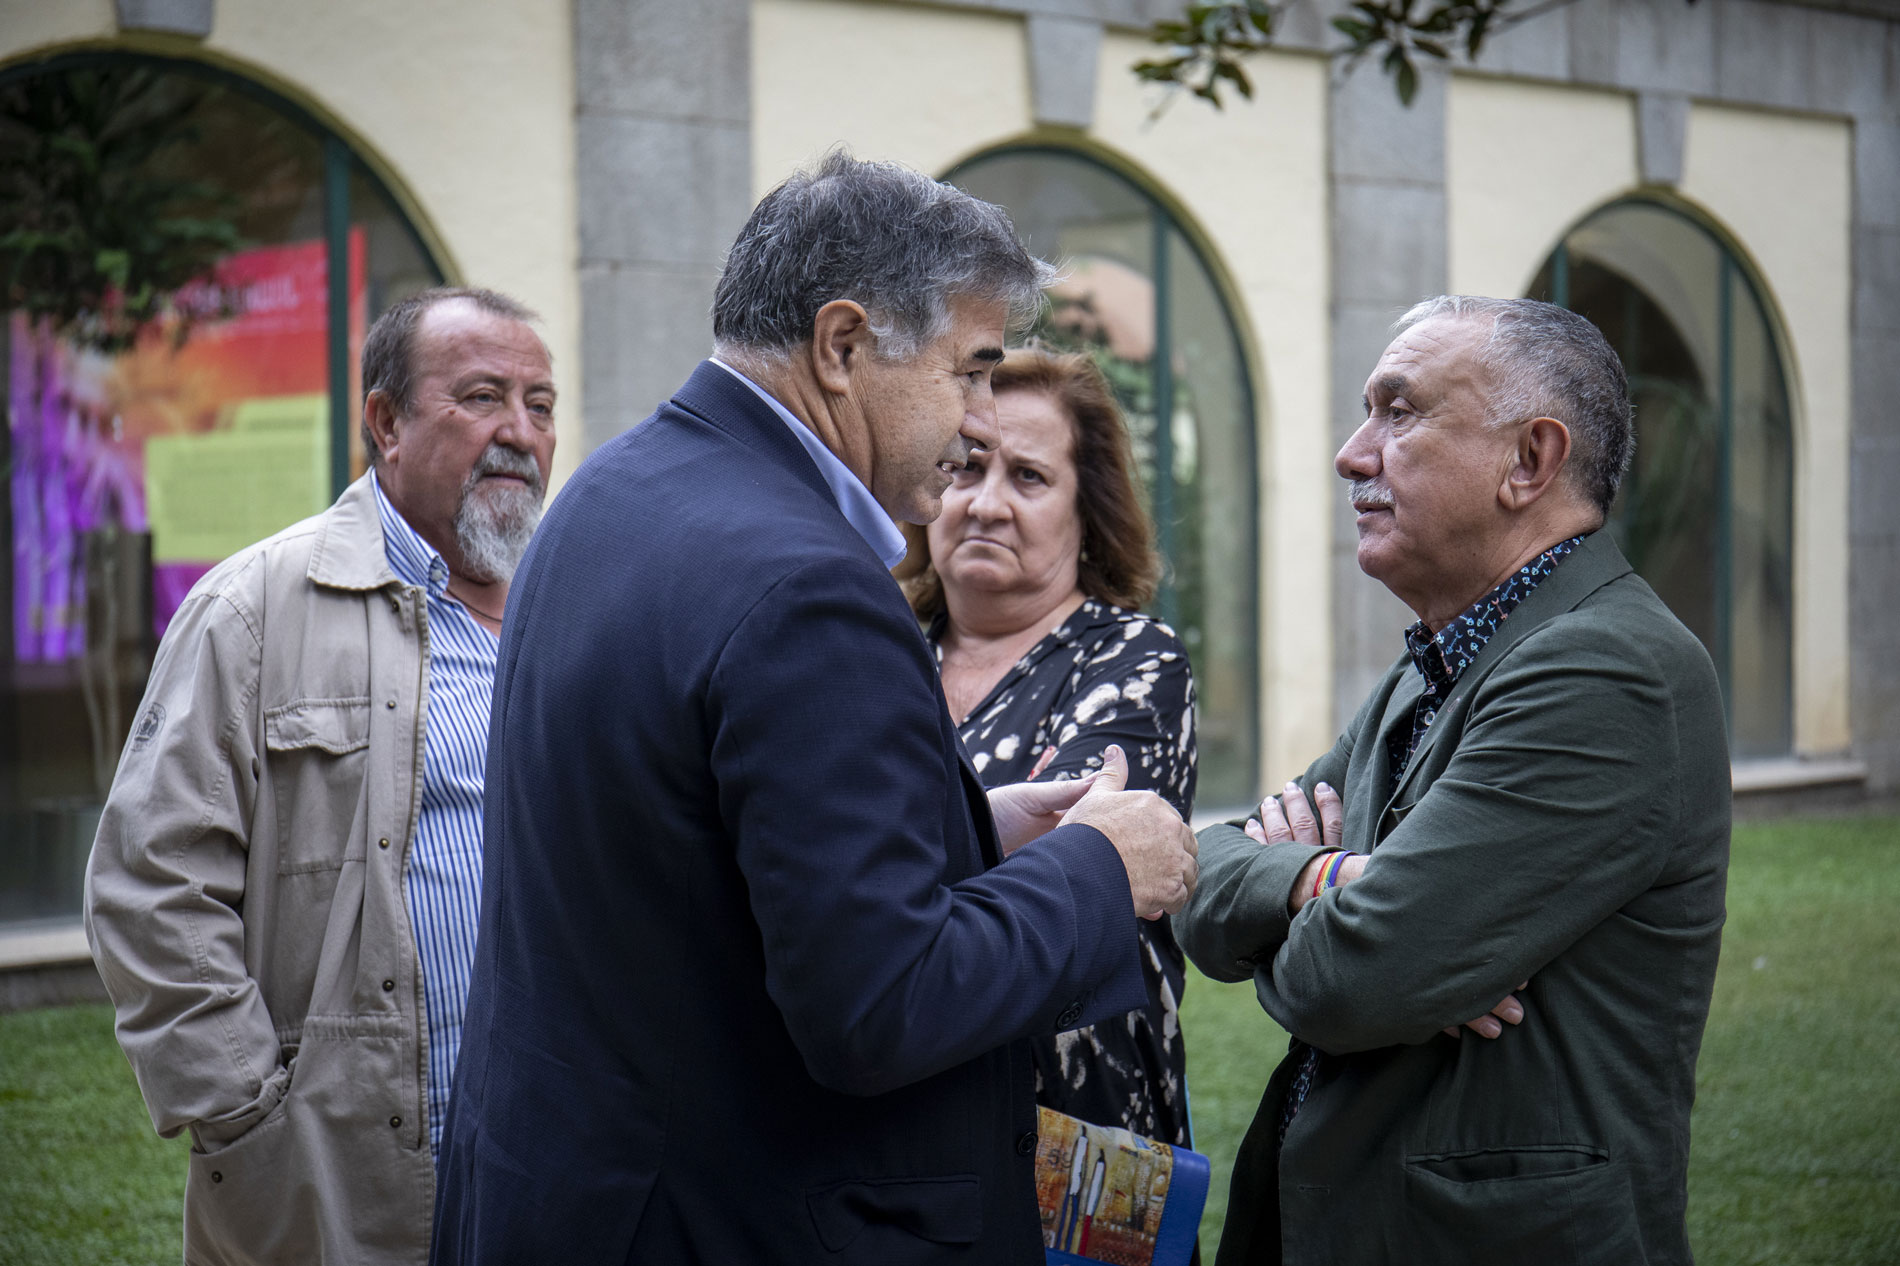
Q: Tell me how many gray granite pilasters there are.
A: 3